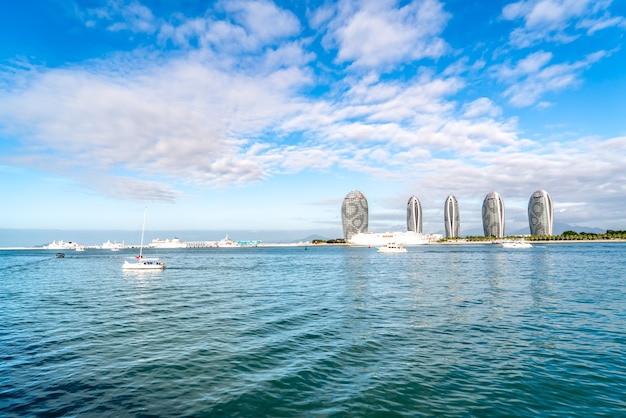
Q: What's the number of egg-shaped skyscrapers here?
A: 5